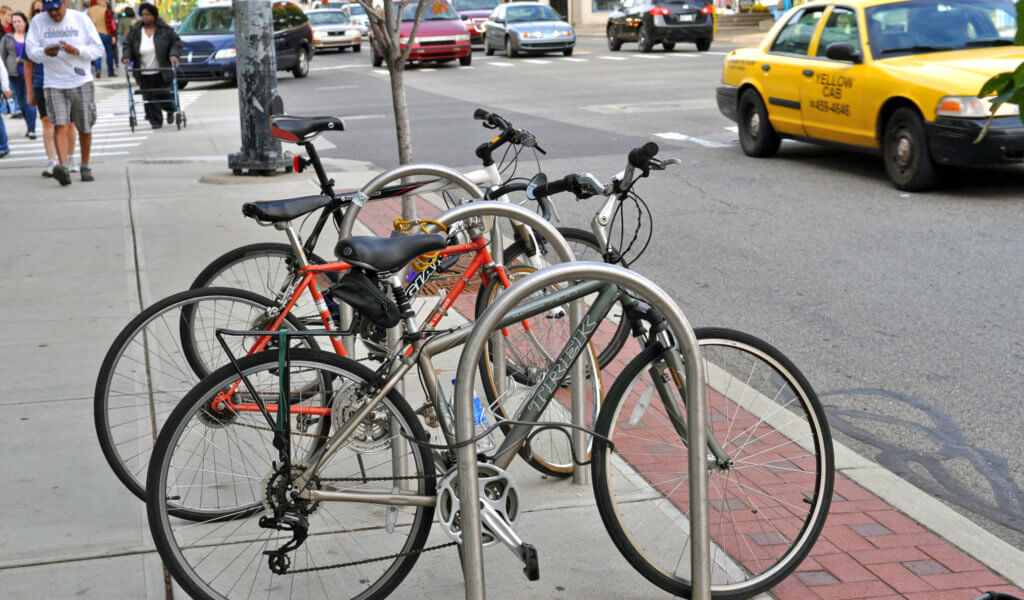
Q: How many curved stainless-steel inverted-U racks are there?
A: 3